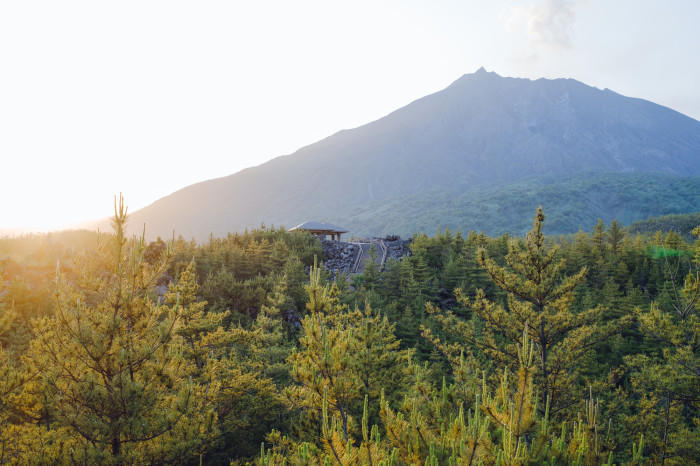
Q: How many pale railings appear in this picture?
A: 2